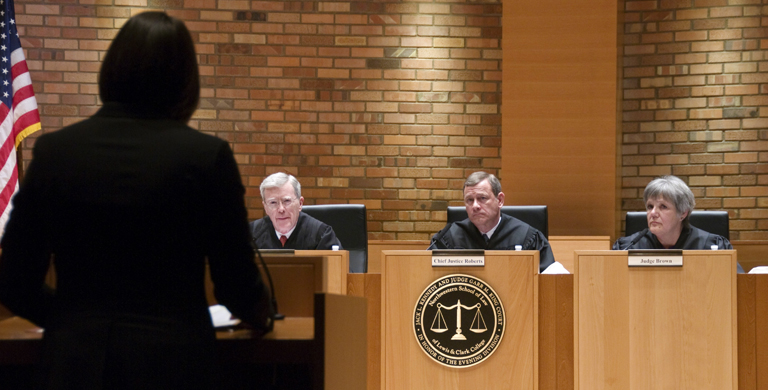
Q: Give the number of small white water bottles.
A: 3